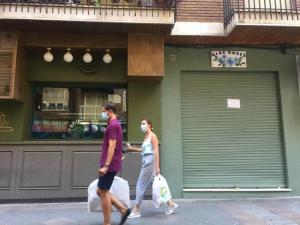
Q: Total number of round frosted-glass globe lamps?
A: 4